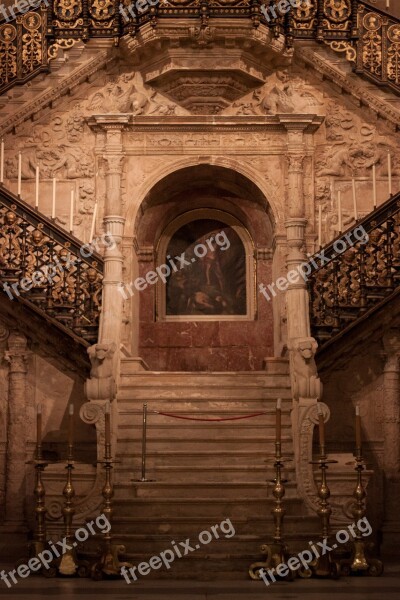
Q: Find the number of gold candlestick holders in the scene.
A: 6